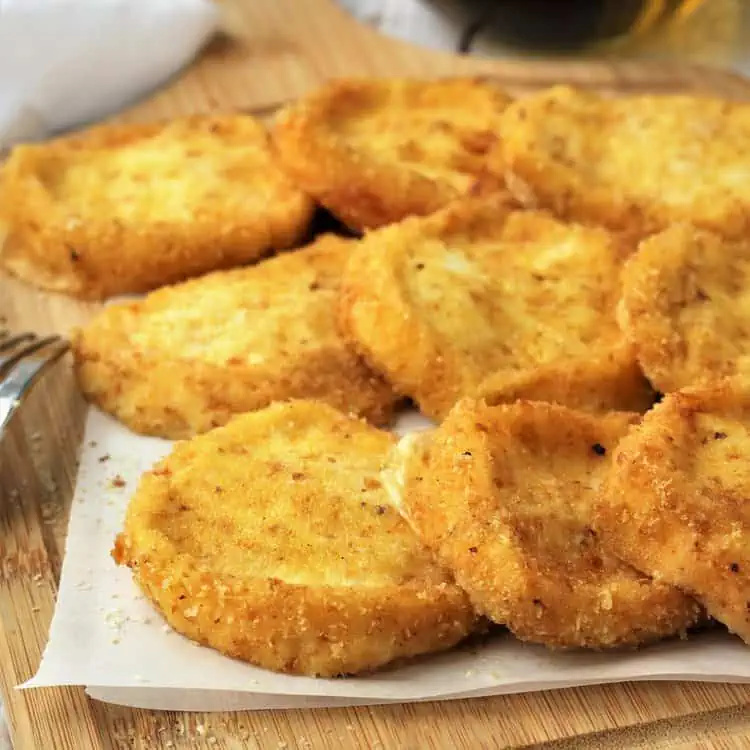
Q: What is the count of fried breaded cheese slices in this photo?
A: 9